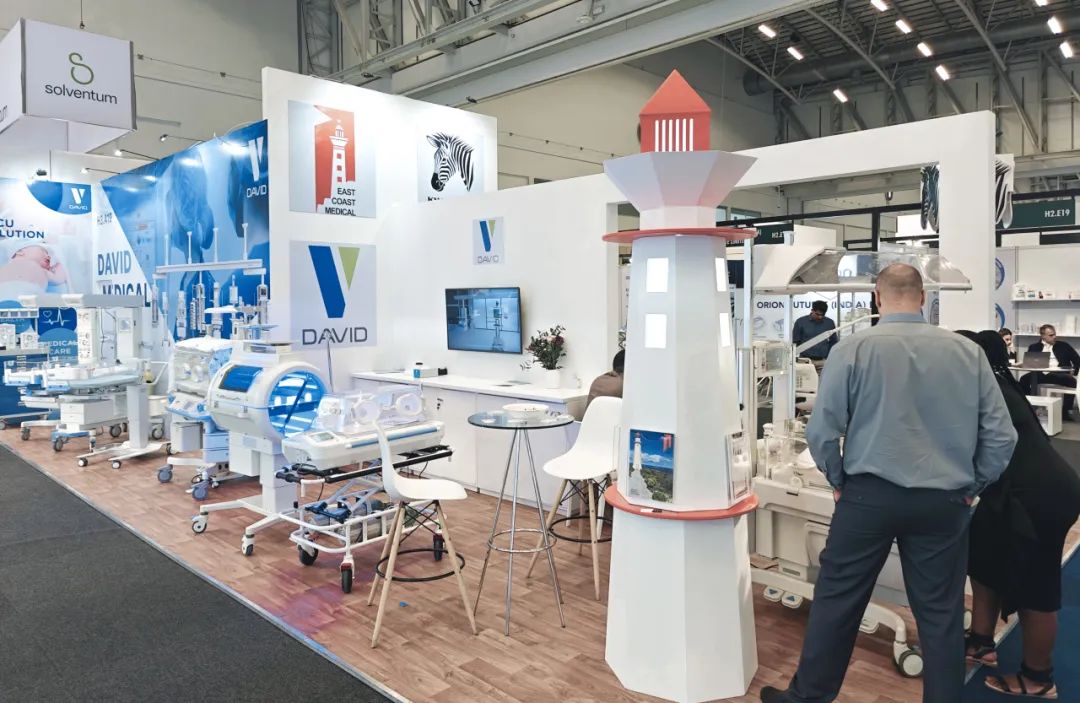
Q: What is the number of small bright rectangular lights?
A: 10